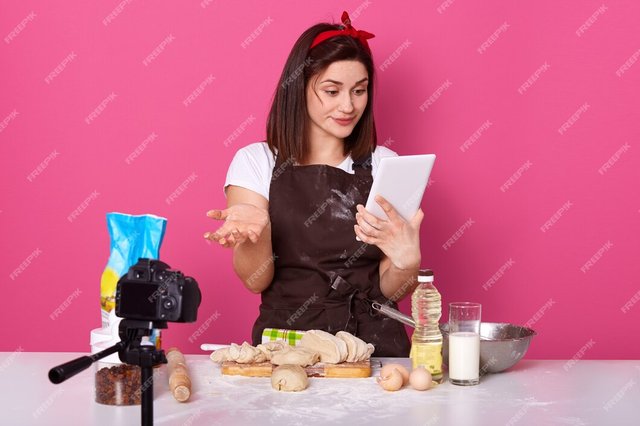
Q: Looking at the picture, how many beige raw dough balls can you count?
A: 1